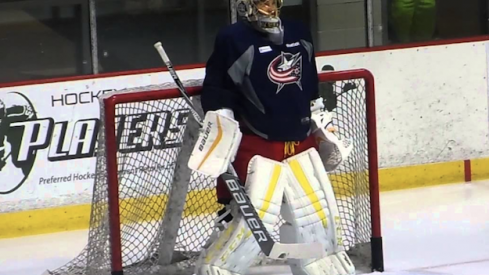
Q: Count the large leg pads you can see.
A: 2